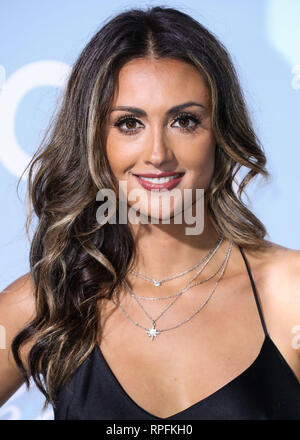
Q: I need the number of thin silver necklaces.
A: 4